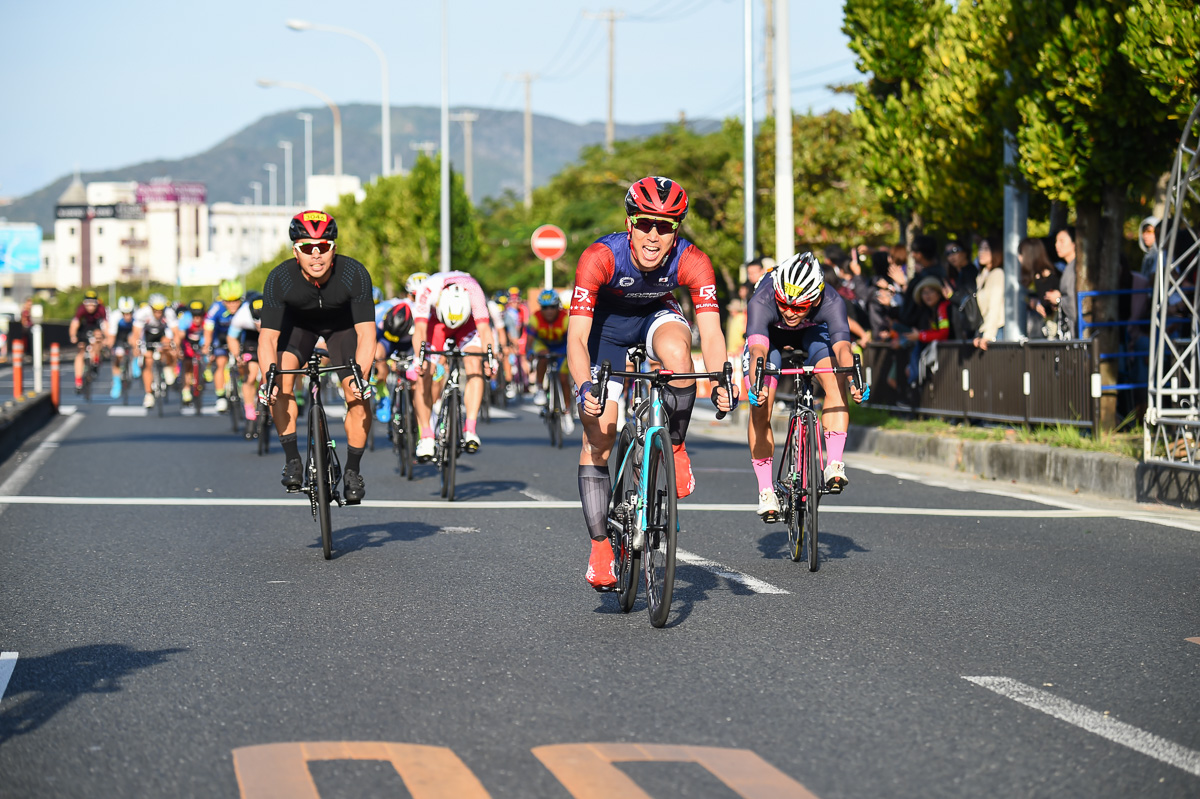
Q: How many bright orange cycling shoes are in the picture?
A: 2